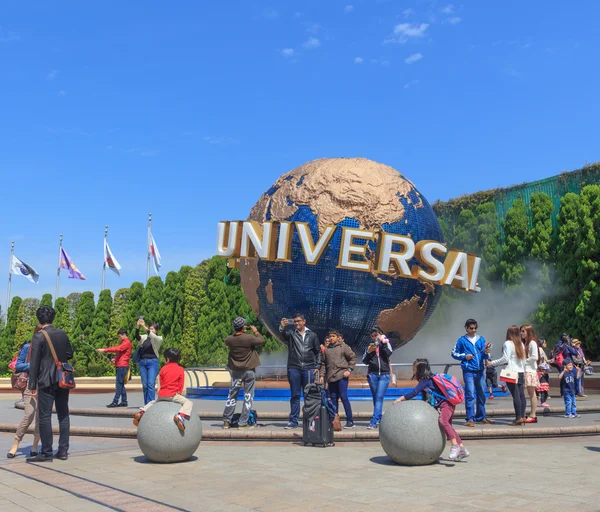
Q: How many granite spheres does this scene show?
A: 2